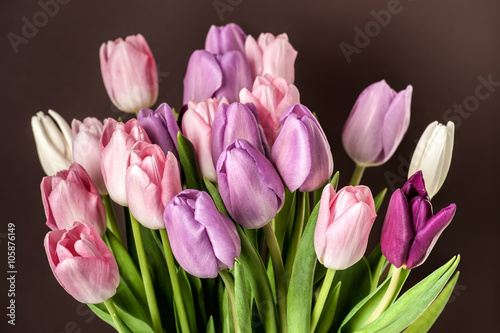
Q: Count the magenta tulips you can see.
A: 1